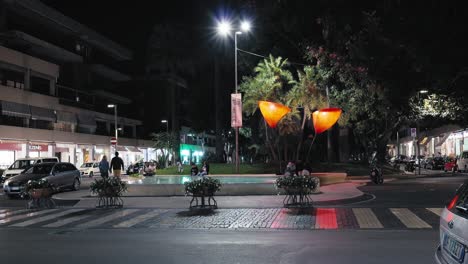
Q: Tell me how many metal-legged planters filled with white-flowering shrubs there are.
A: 4